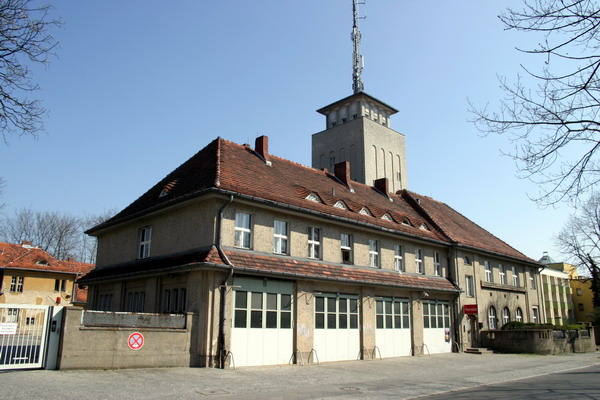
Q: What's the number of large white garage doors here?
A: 4